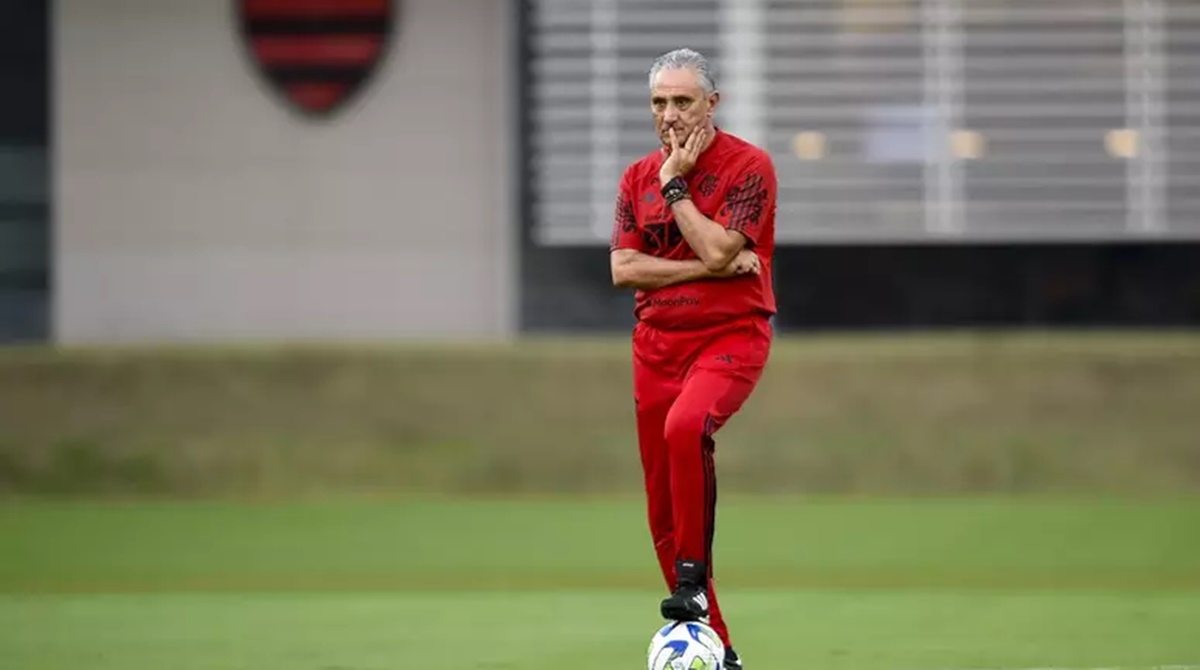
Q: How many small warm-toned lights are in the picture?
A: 3